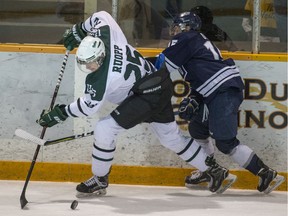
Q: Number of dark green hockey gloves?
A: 2